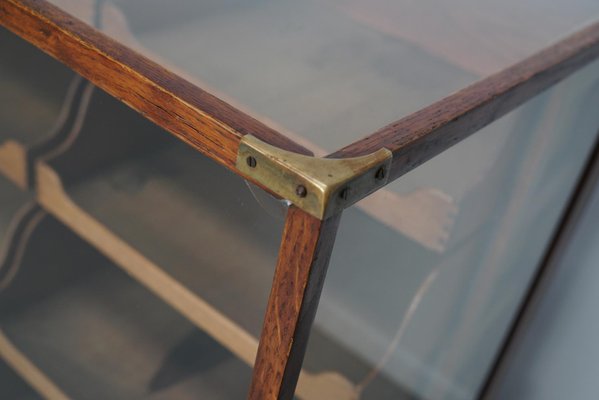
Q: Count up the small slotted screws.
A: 4